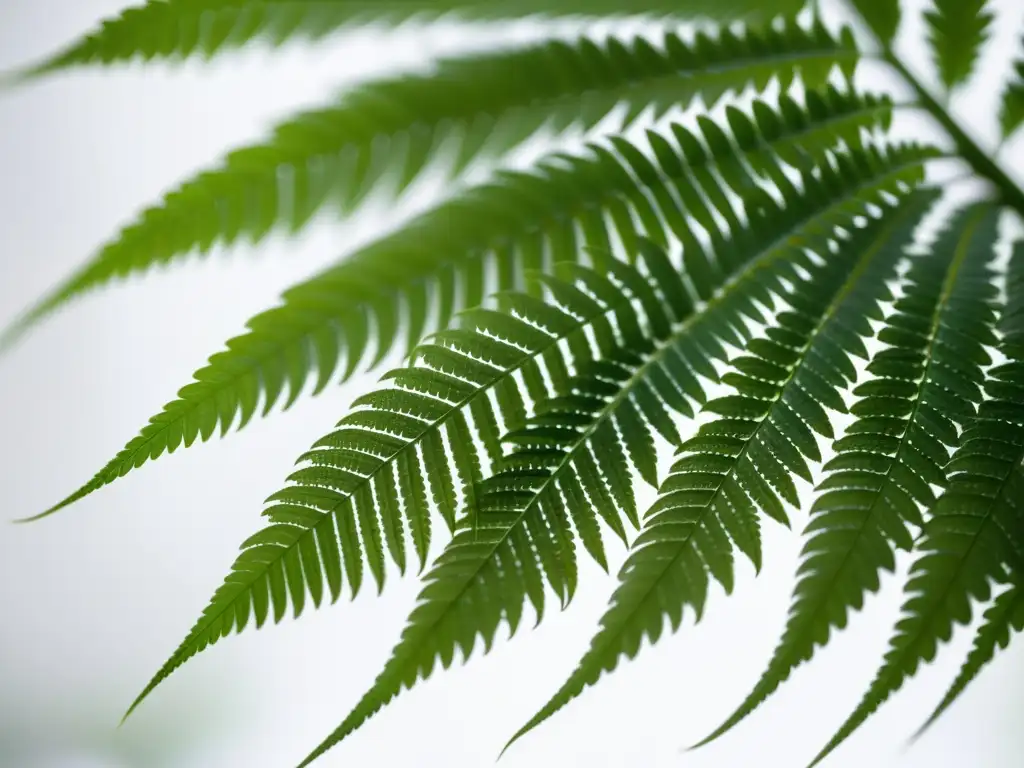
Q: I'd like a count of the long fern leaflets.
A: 9